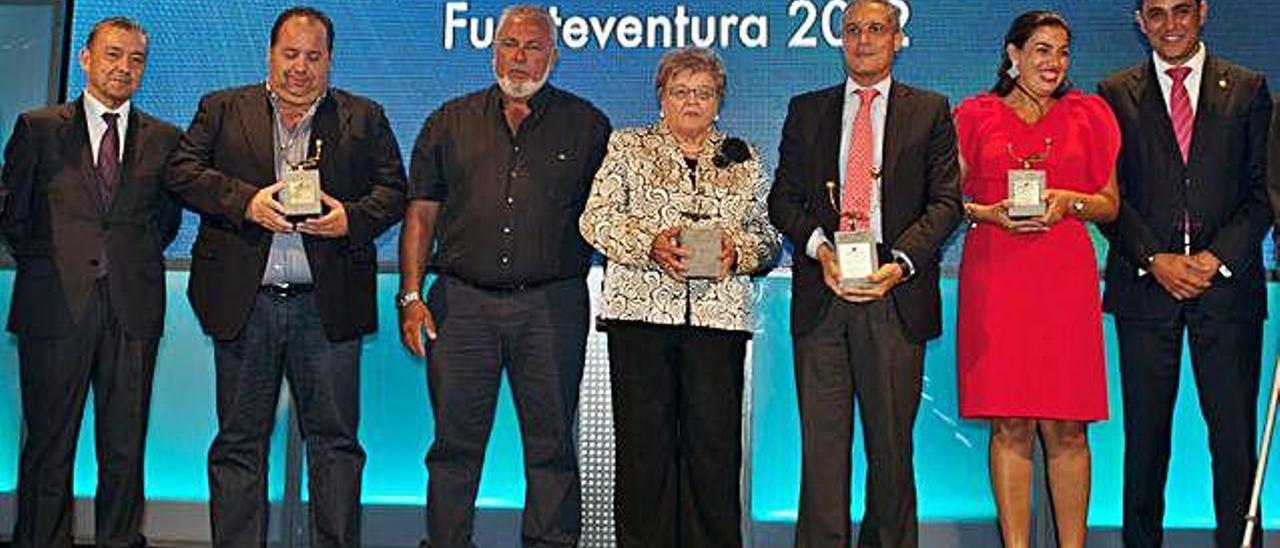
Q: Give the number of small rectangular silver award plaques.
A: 4